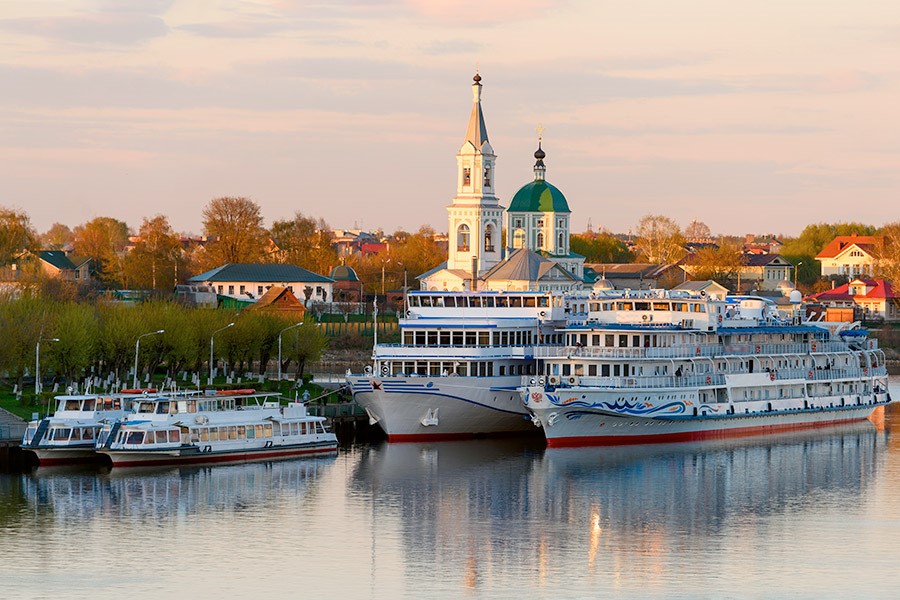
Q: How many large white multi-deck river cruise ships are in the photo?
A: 2